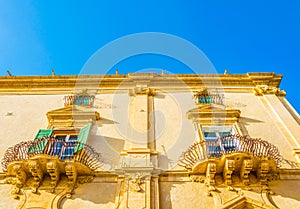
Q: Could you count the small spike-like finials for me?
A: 5